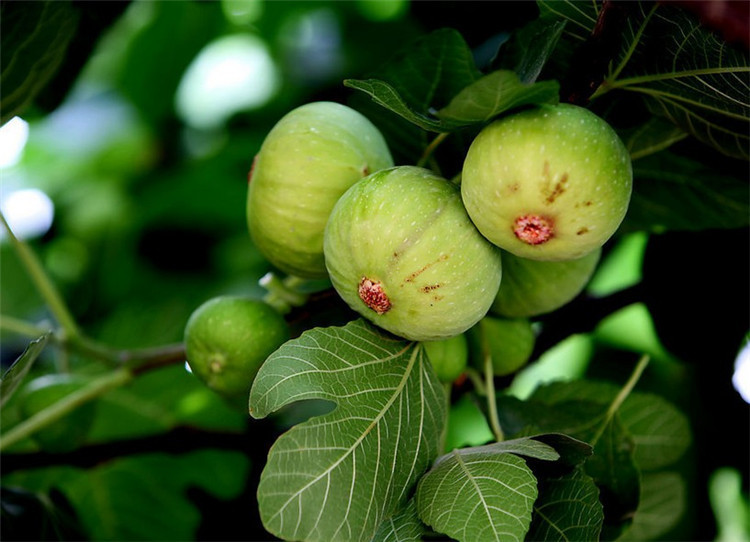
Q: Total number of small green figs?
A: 3